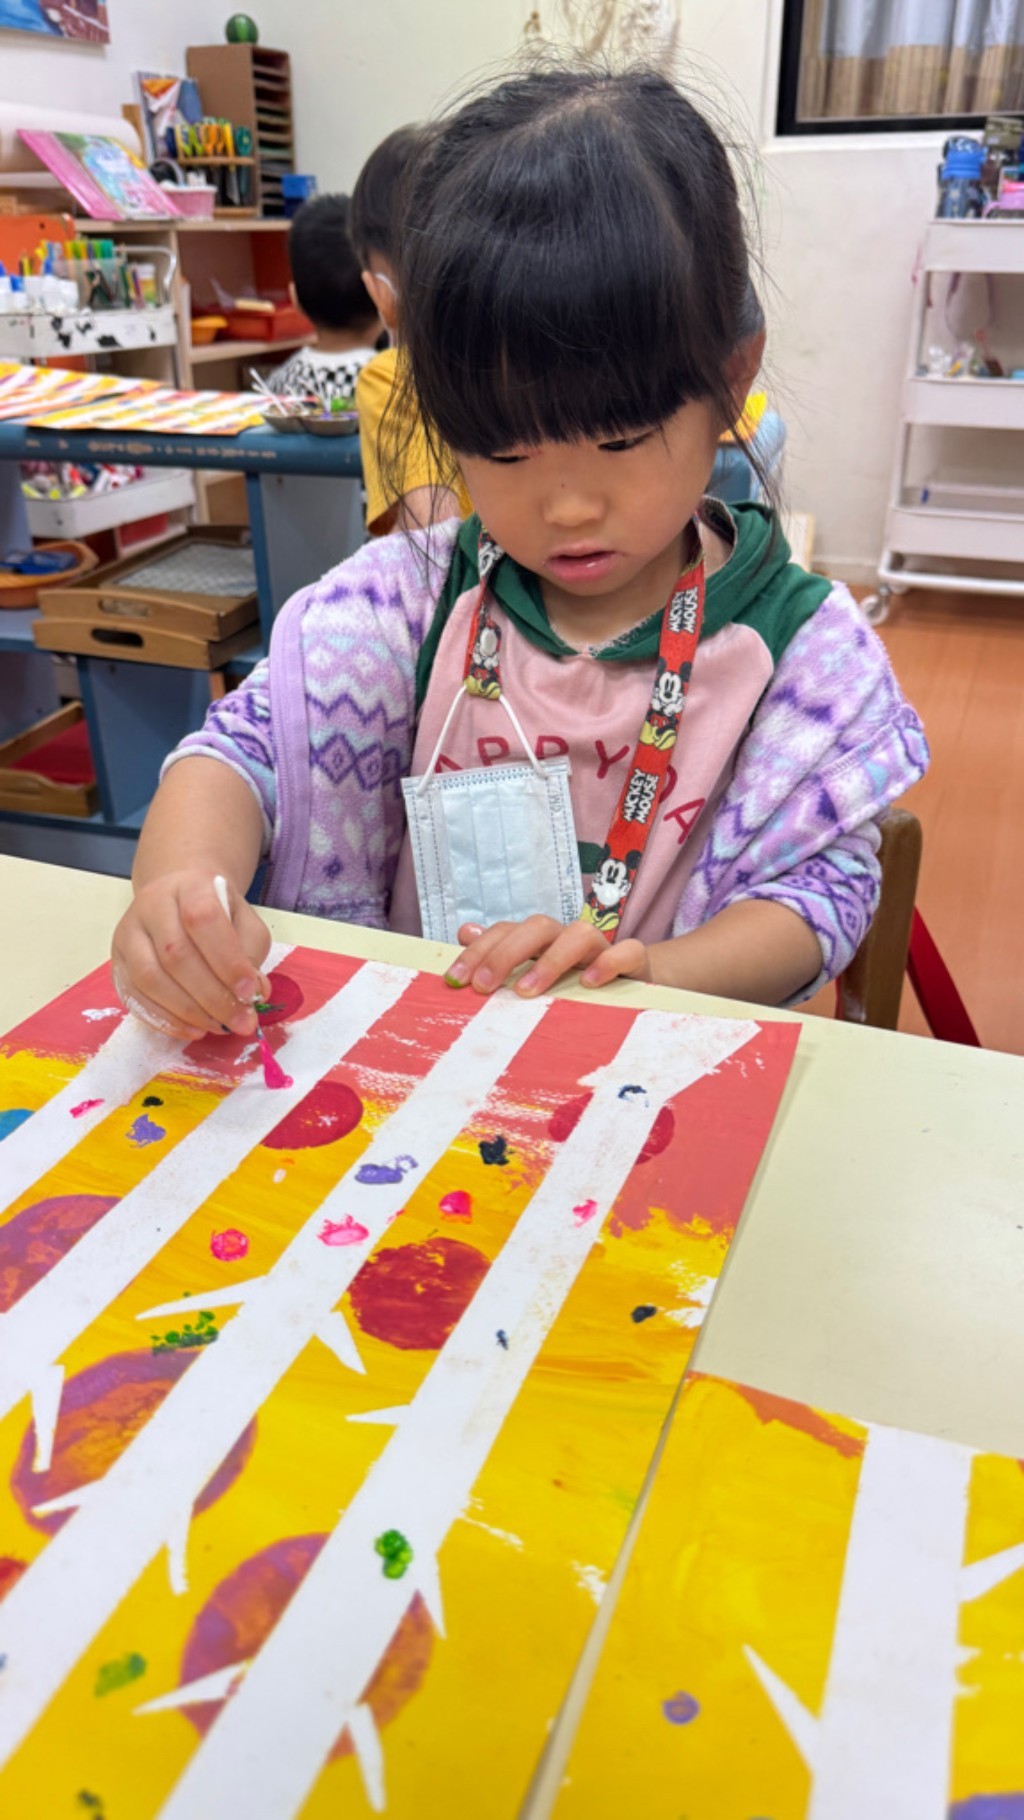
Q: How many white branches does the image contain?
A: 11